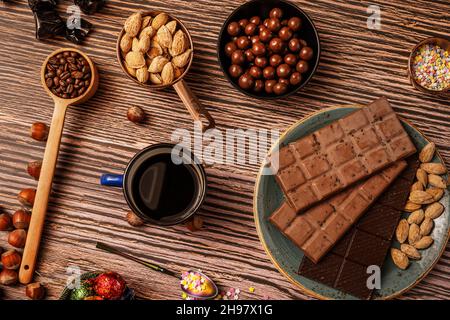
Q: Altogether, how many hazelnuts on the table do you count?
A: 12